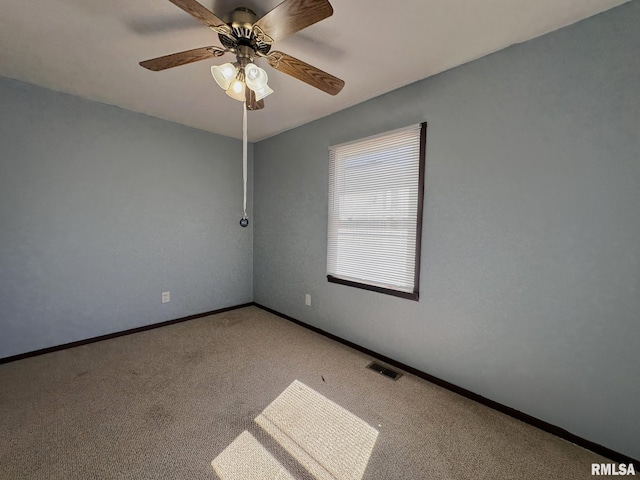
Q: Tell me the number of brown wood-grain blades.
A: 5